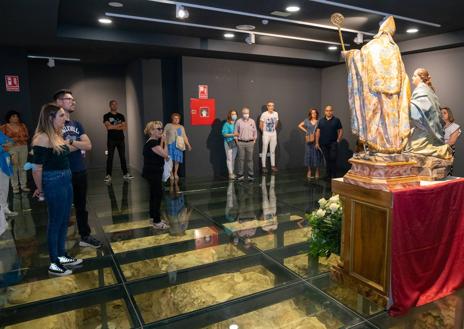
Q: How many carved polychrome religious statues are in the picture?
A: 2